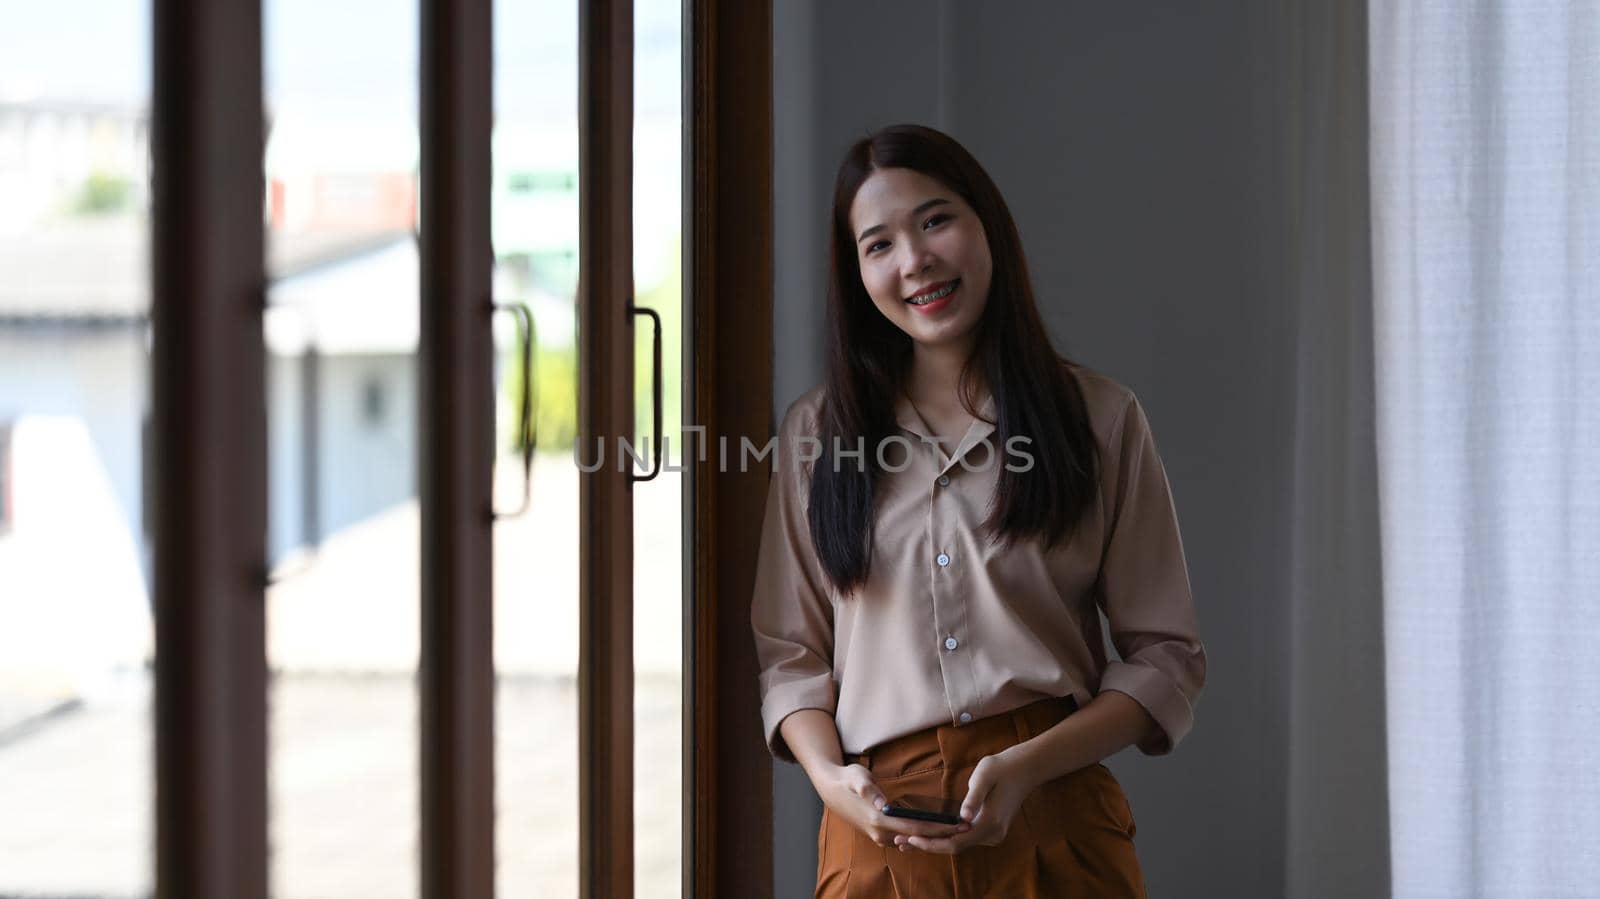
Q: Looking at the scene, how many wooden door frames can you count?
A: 4